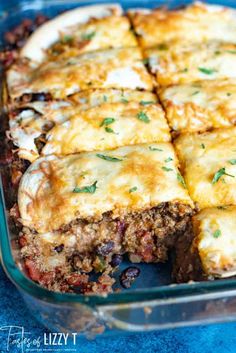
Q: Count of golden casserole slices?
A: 9